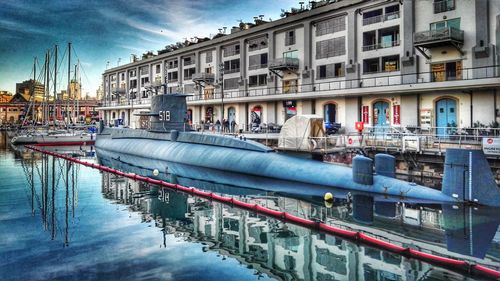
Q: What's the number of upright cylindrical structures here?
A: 2